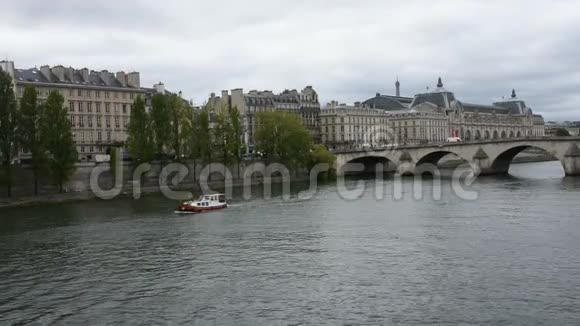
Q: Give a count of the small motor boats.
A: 1